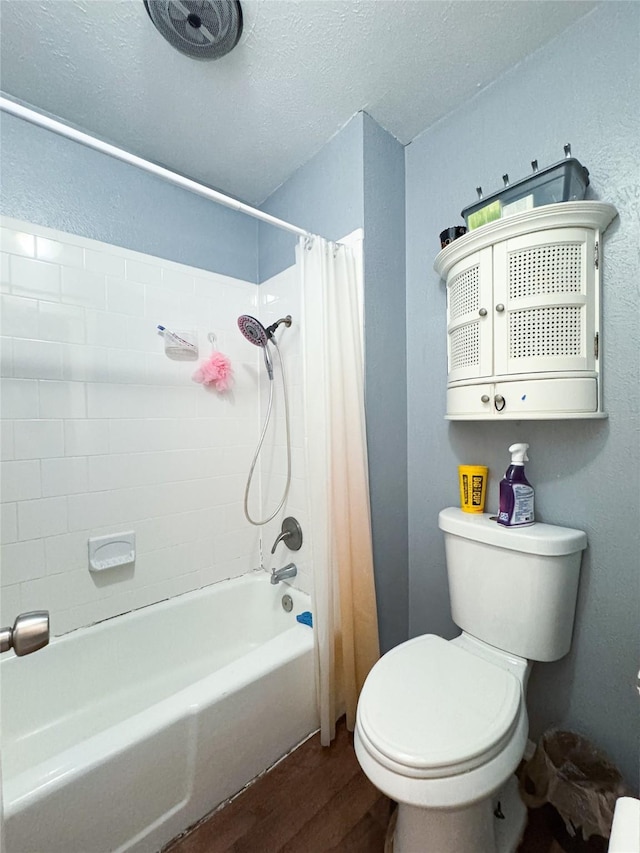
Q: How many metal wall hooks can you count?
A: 4